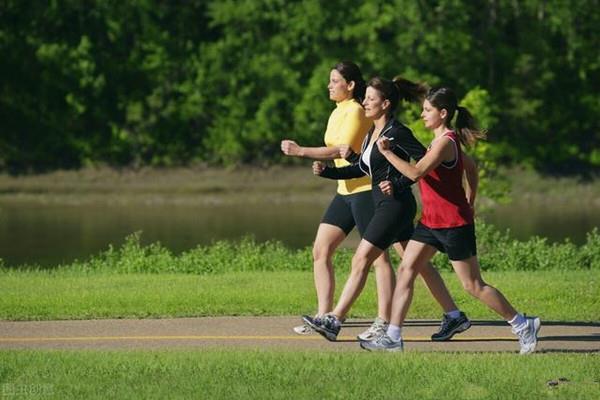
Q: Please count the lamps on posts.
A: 0